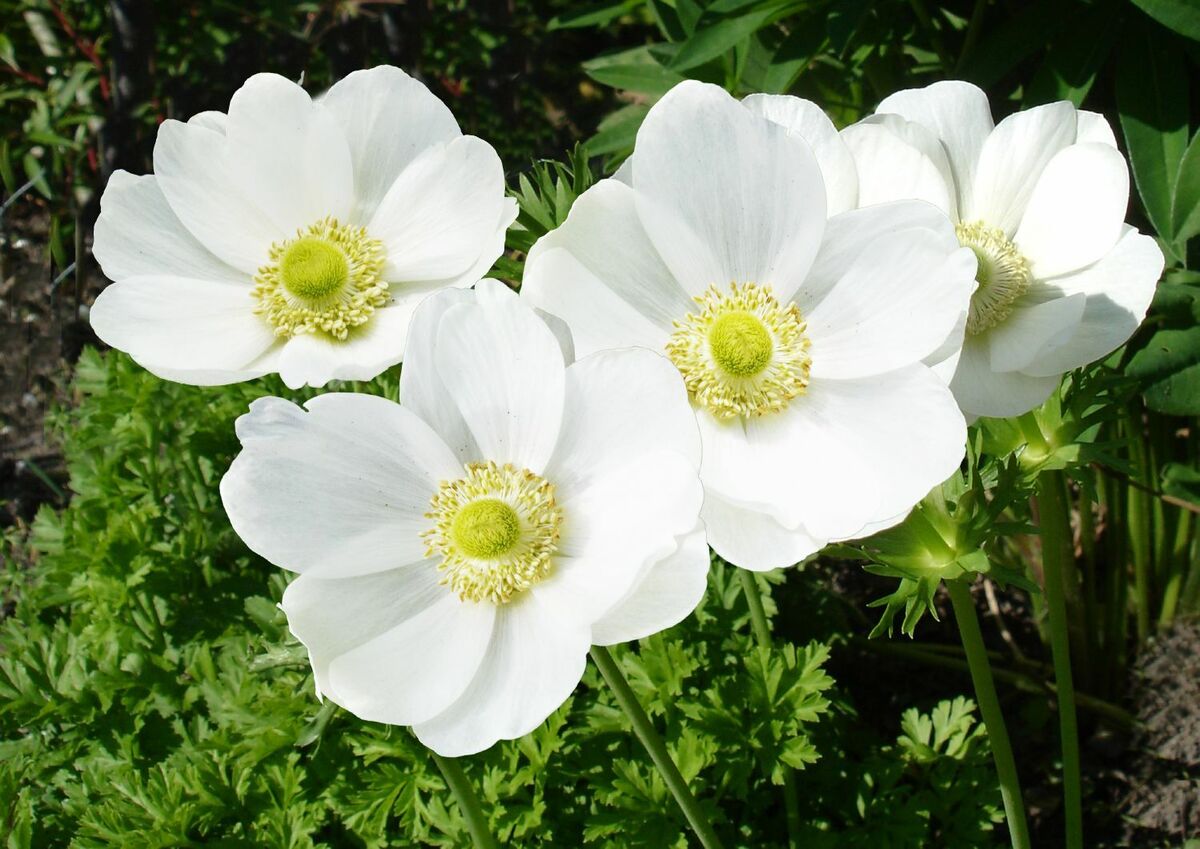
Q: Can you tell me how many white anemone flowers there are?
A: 4